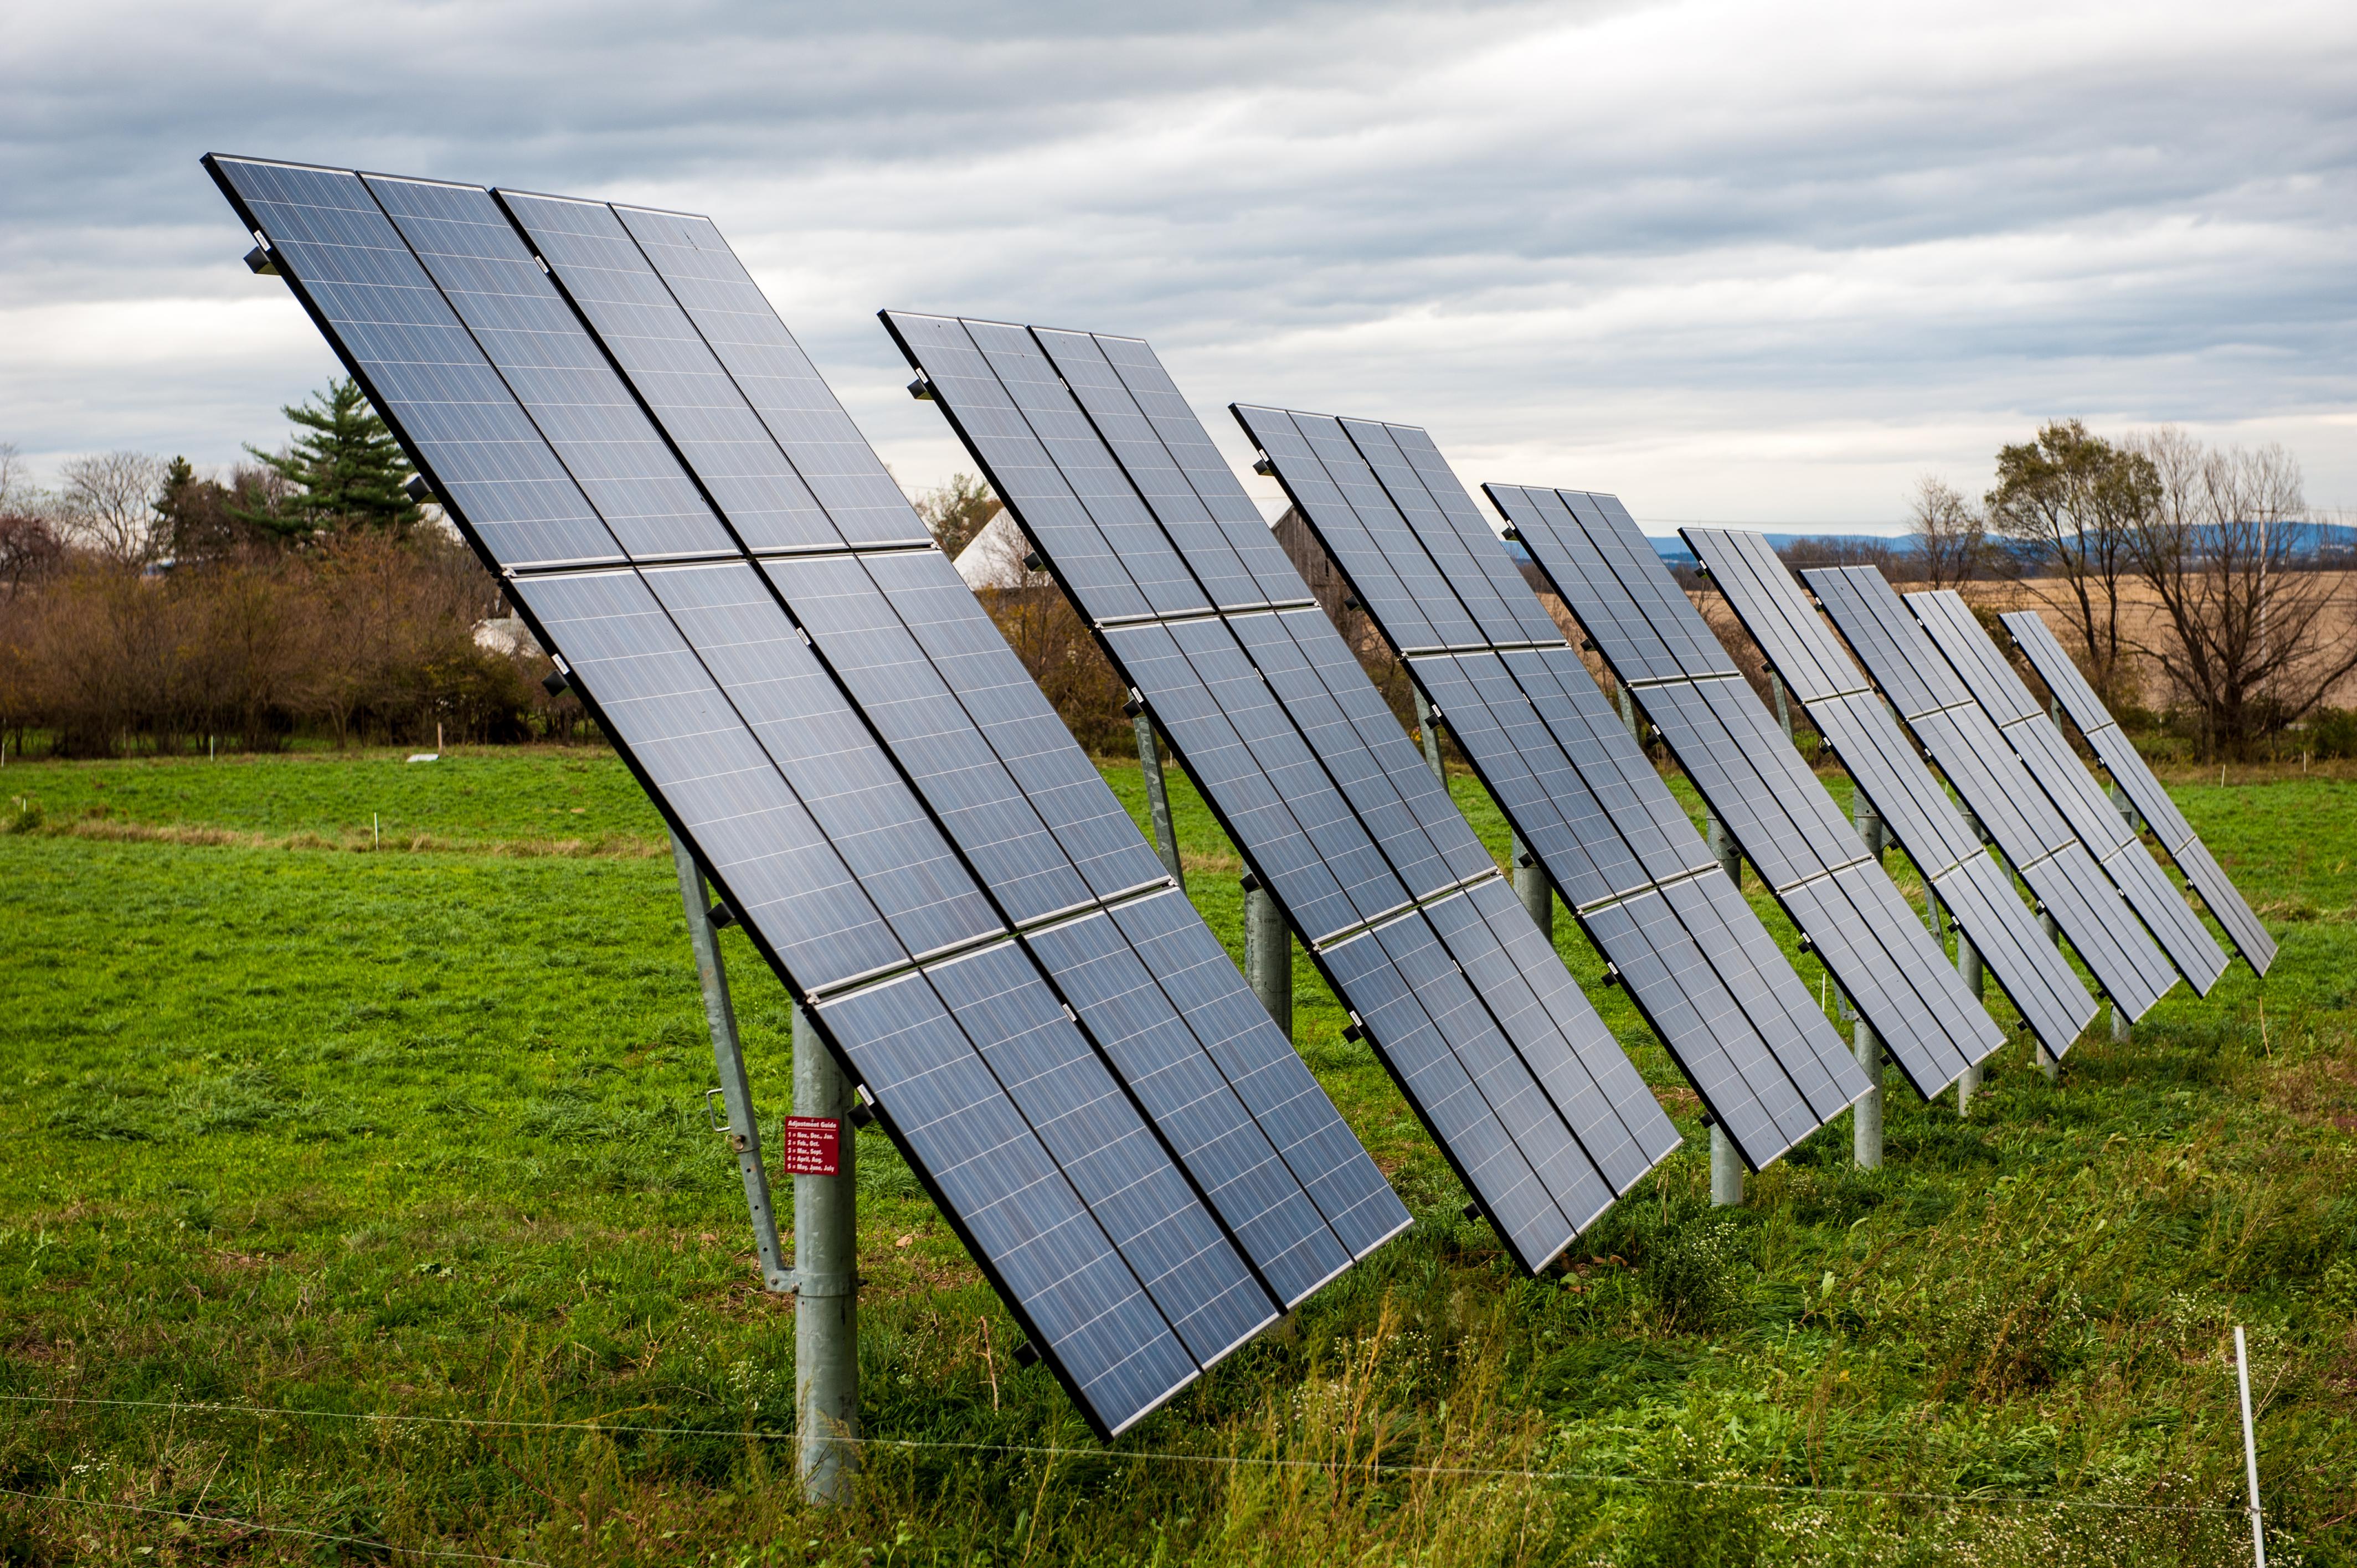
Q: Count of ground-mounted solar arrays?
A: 8